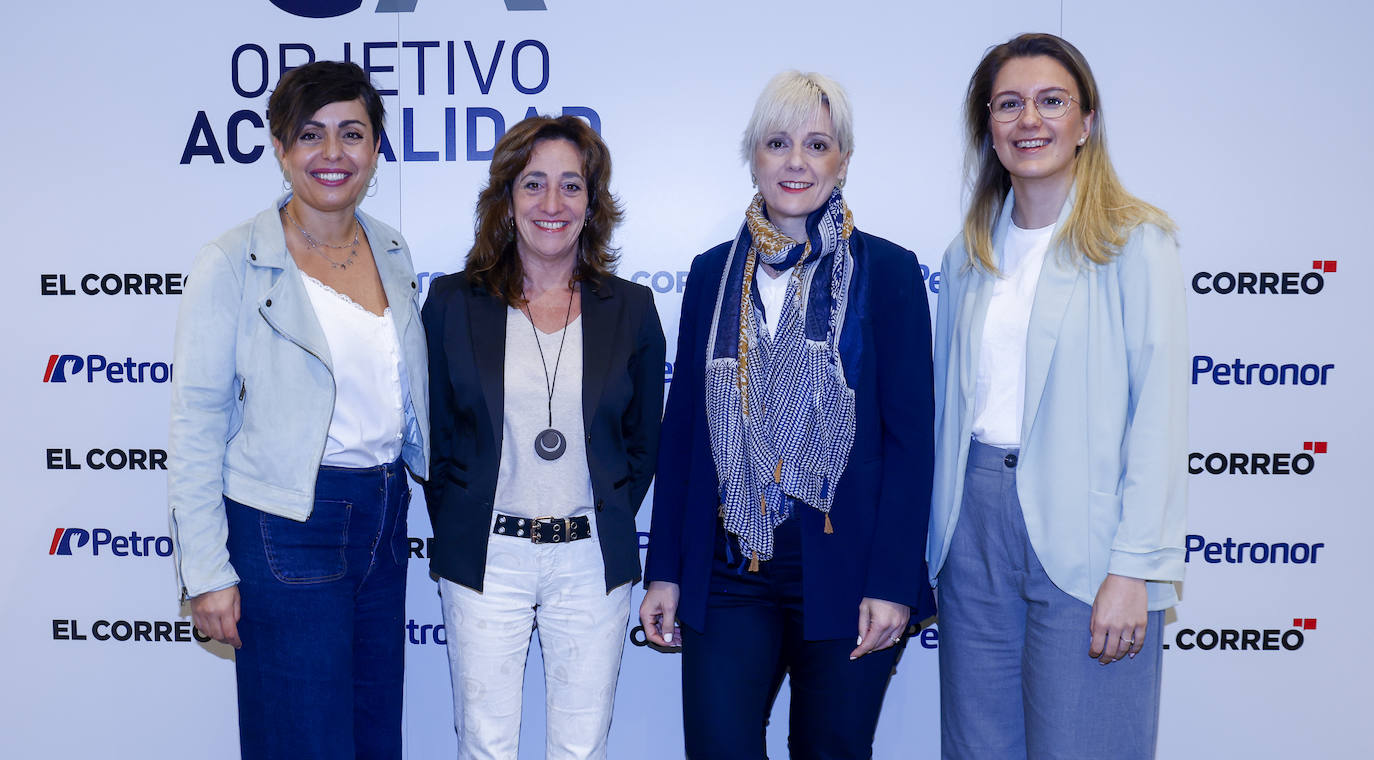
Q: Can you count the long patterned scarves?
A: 1